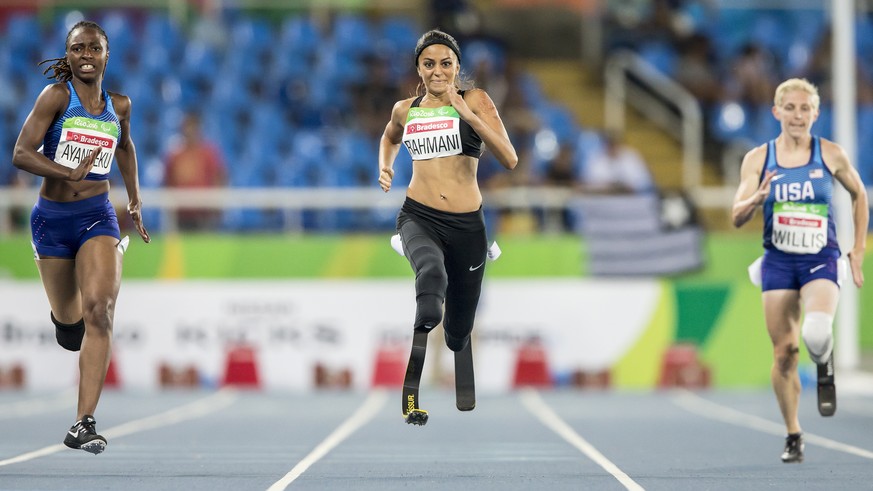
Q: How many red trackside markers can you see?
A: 5